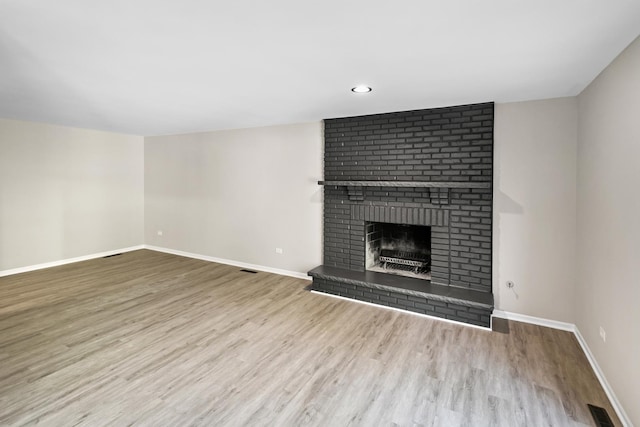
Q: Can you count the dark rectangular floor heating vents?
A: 3